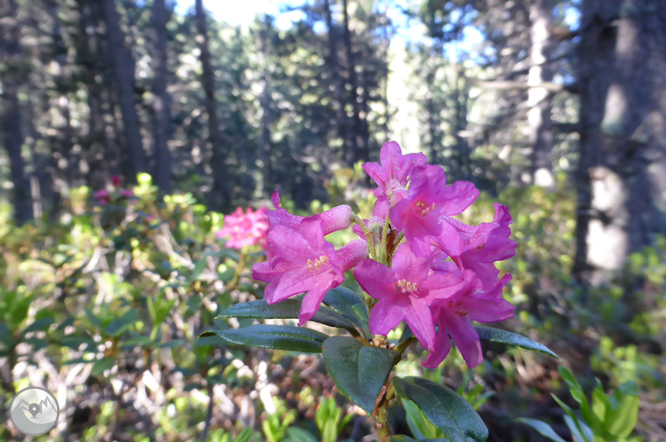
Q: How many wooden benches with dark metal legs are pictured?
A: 0